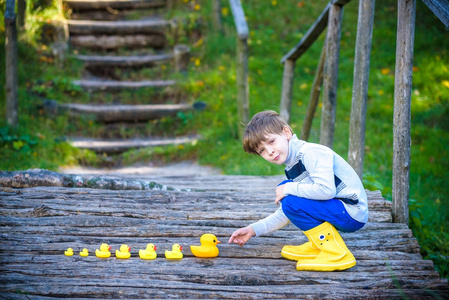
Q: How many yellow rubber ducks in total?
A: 7